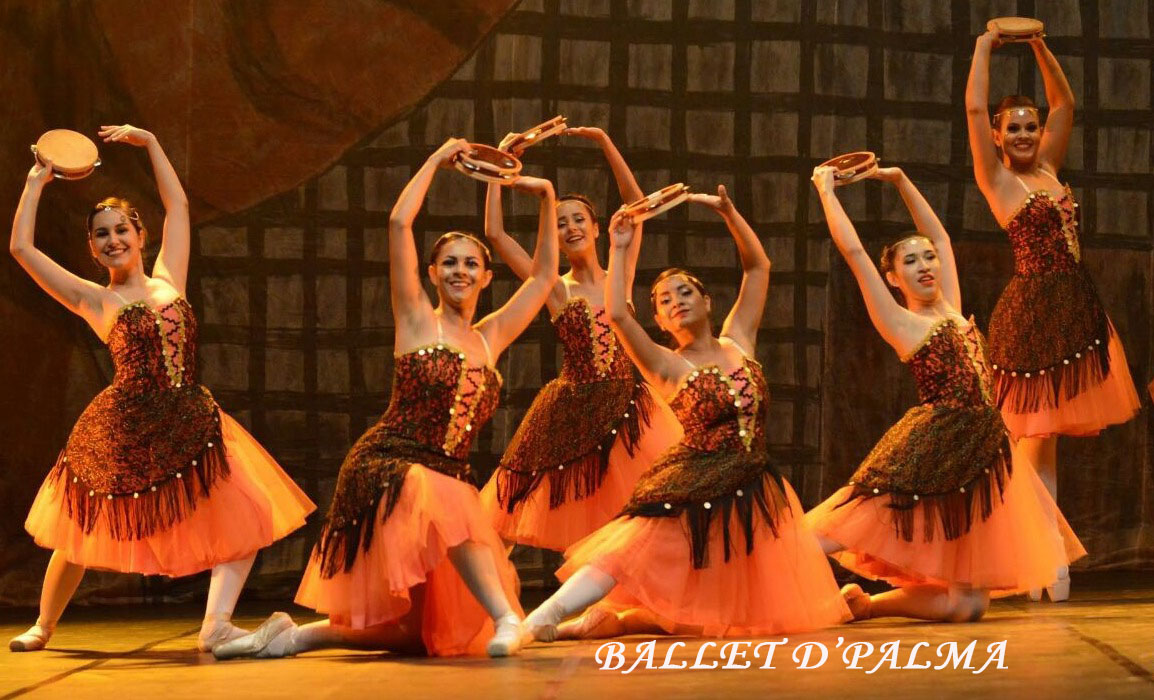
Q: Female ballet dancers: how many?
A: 6